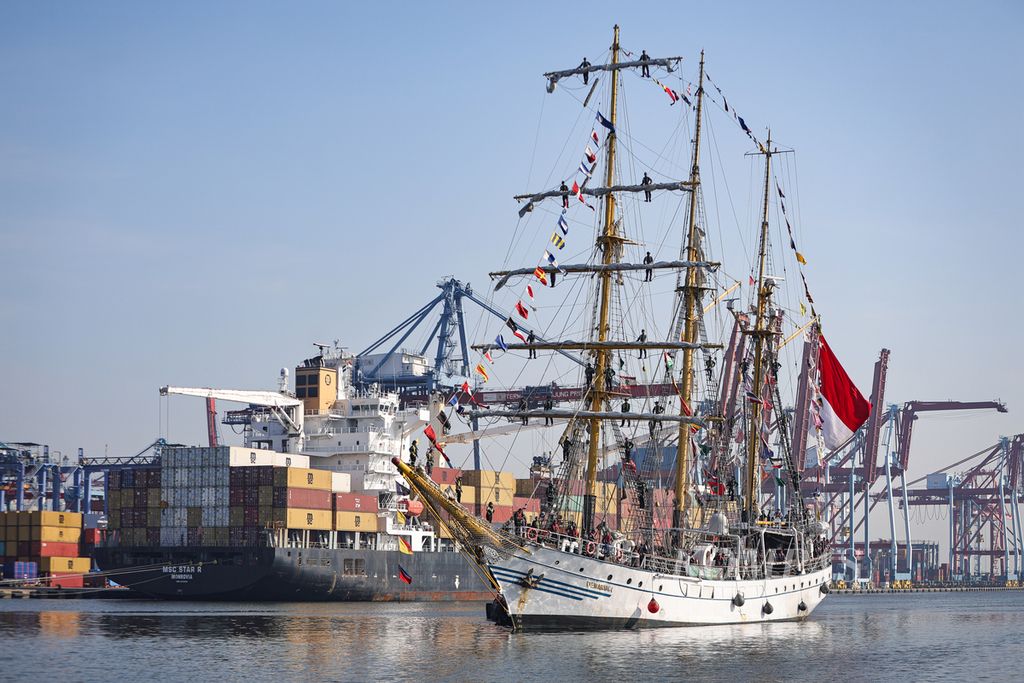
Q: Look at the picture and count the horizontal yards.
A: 5